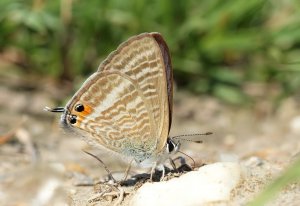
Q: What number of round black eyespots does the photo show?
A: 2